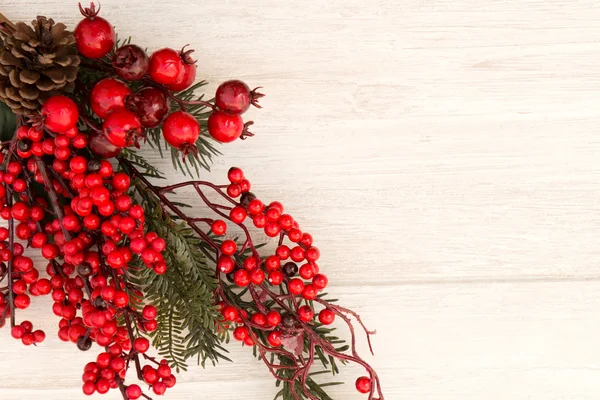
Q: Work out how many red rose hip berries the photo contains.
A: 12